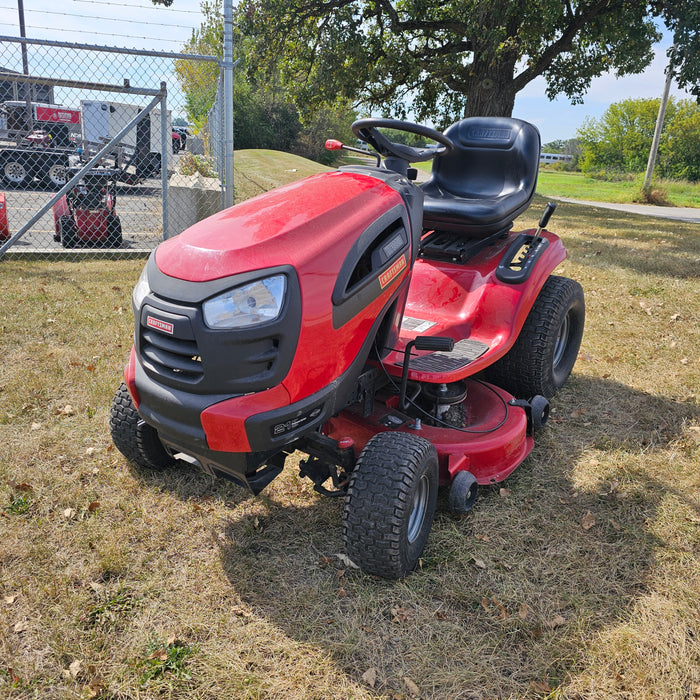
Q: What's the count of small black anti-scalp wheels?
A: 2